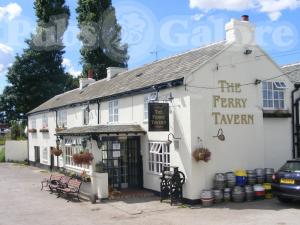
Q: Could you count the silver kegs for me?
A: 10